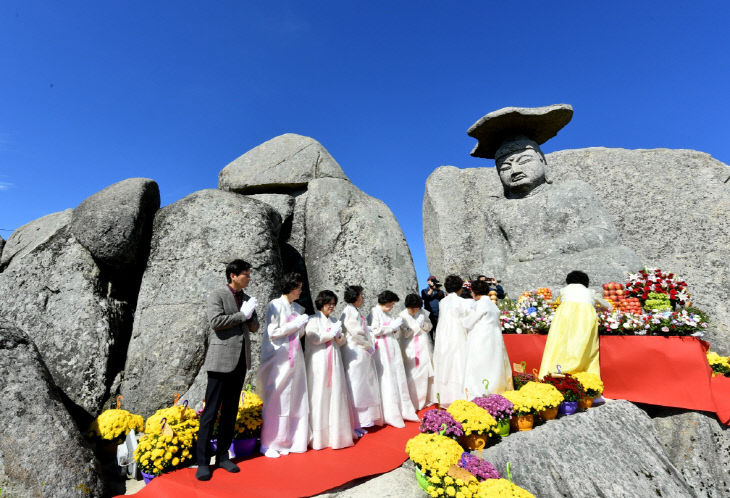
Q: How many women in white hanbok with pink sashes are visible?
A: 5